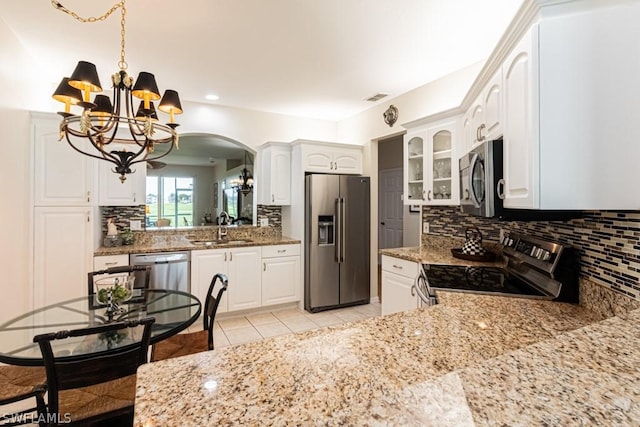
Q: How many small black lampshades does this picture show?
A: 6